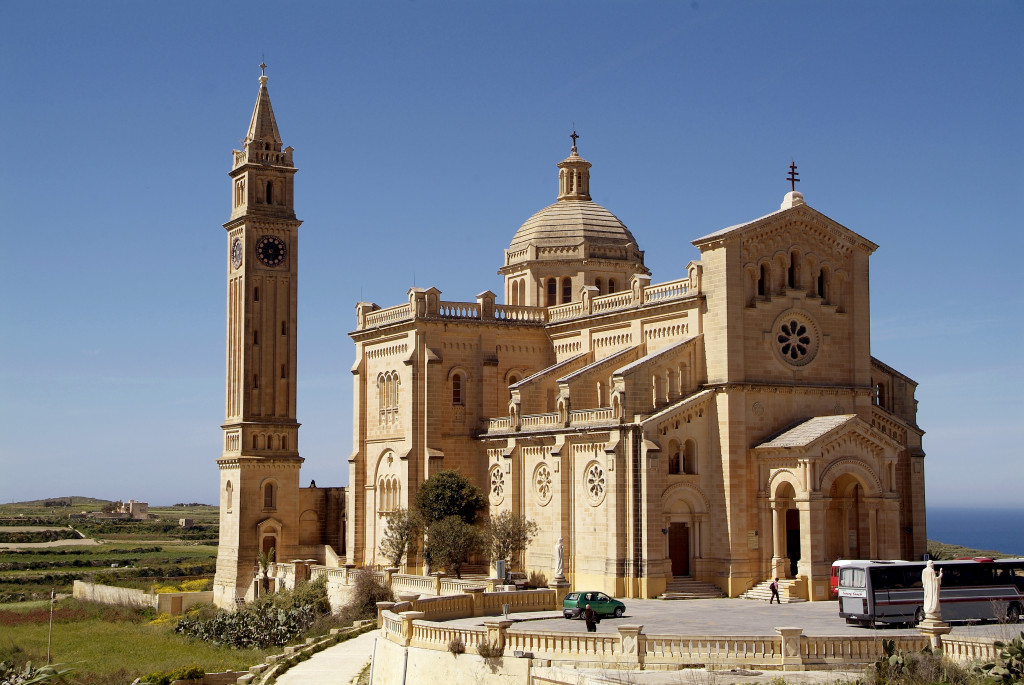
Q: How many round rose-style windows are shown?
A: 4